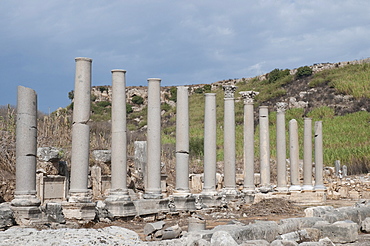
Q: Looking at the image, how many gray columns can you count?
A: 13